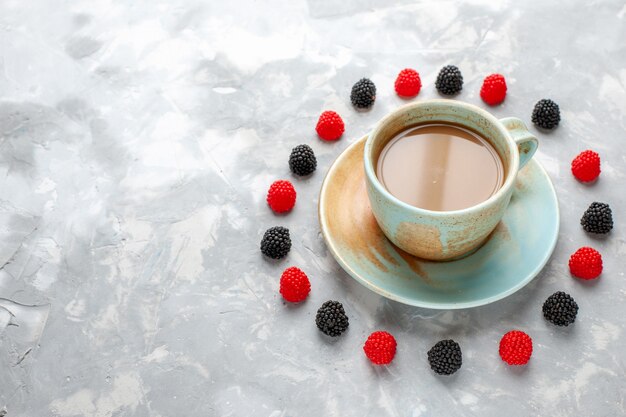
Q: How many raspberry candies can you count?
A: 9